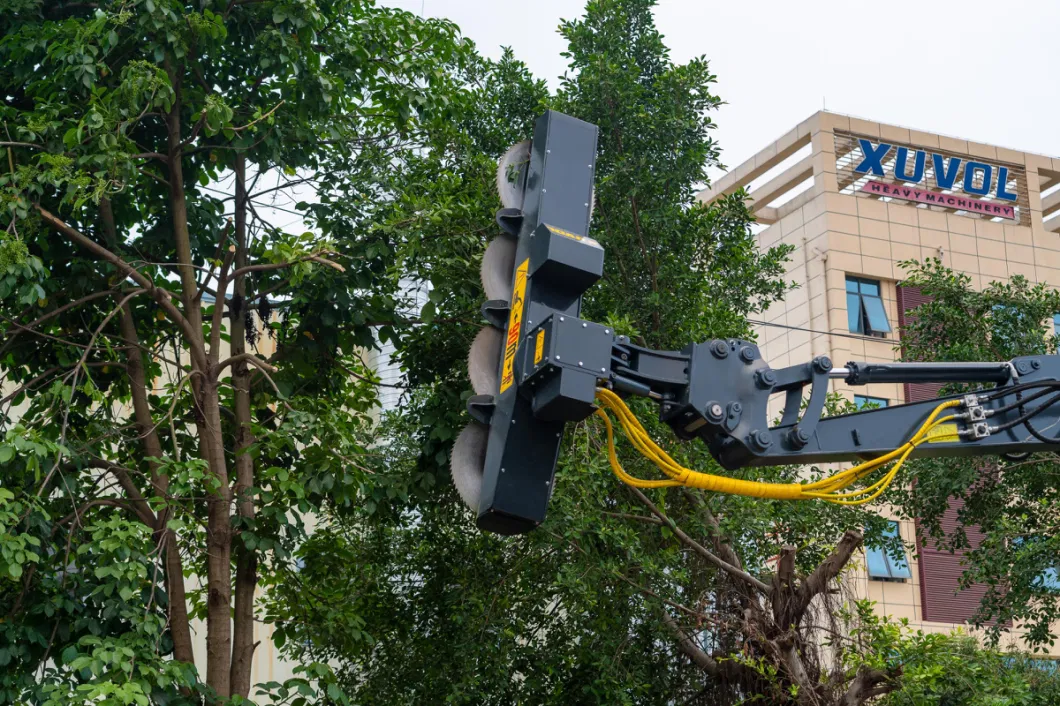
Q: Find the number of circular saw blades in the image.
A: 4